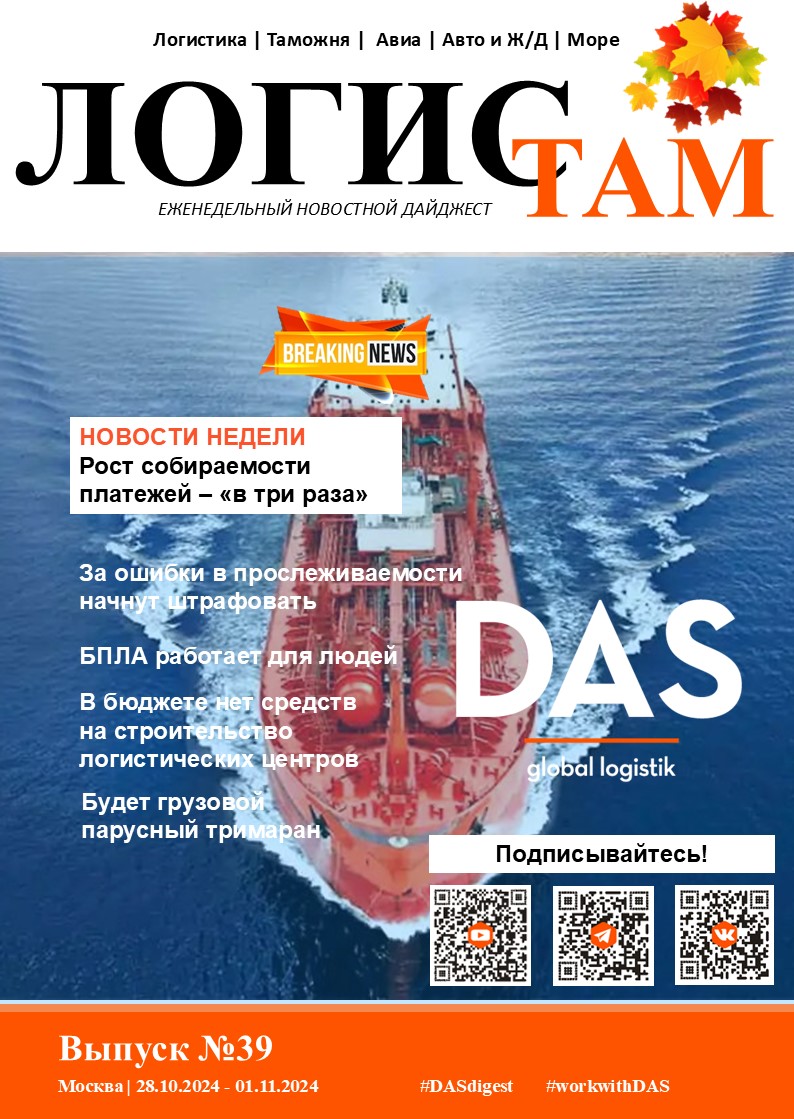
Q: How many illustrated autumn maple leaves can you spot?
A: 10